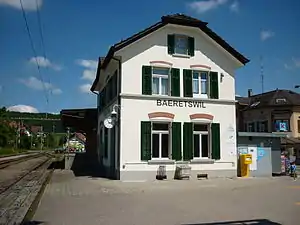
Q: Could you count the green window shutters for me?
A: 10